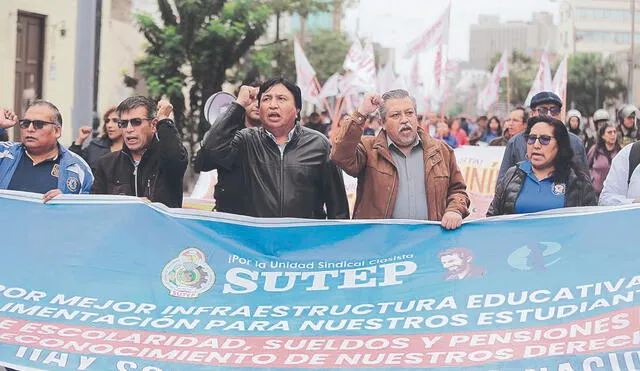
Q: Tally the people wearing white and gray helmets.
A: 3